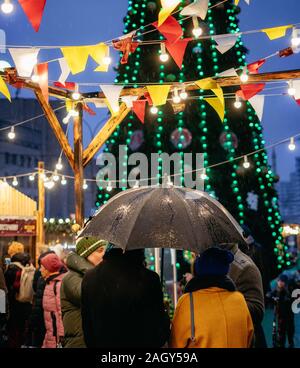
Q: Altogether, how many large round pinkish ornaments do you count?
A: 3